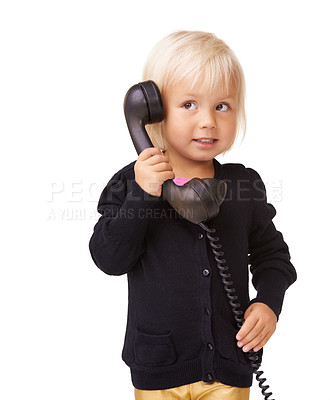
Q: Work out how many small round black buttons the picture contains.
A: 5